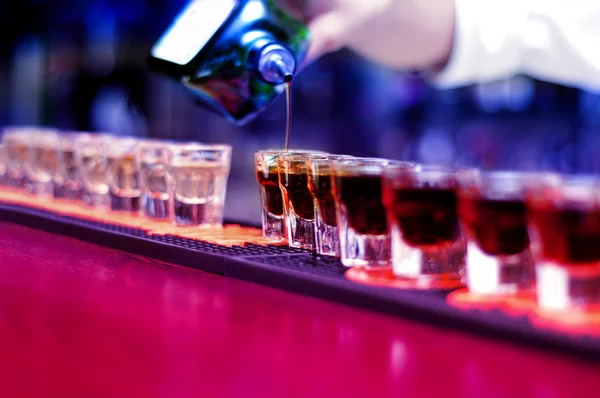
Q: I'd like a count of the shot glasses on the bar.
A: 15